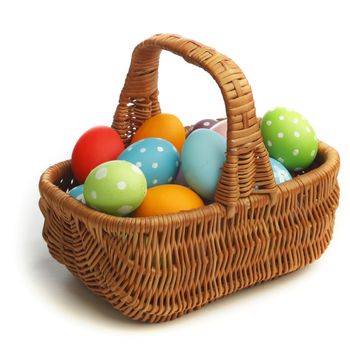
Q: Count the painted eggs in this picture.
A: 12